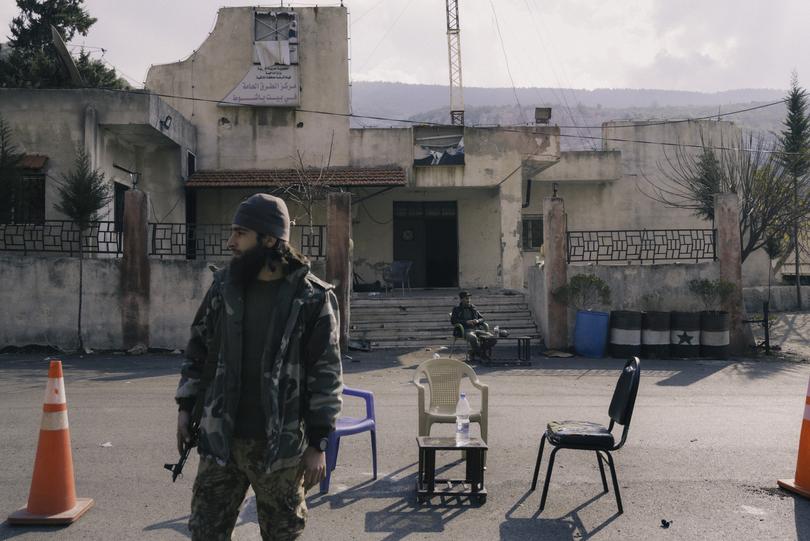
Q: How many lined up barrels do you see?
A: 5